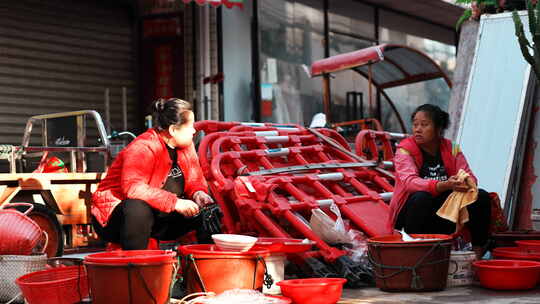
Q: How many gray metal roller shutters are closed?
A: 1